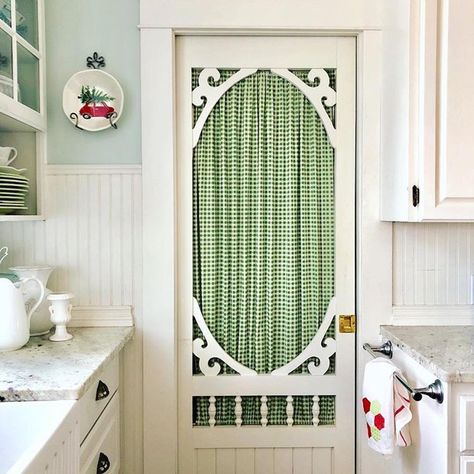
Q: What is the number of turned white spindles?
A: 5